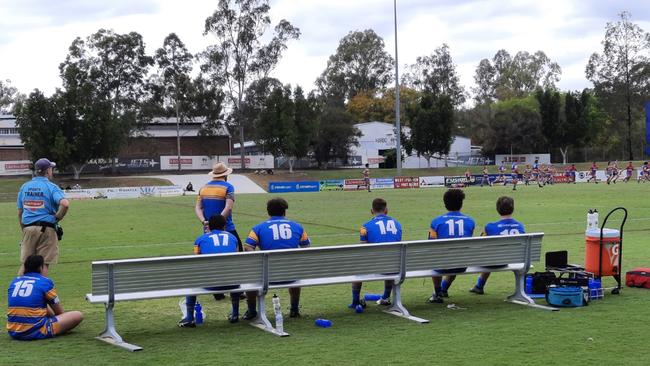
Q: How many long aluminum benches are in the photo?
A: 1